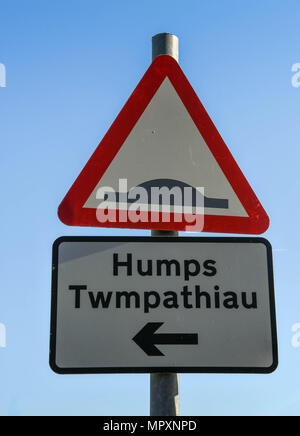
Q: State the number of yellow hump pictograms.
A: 0